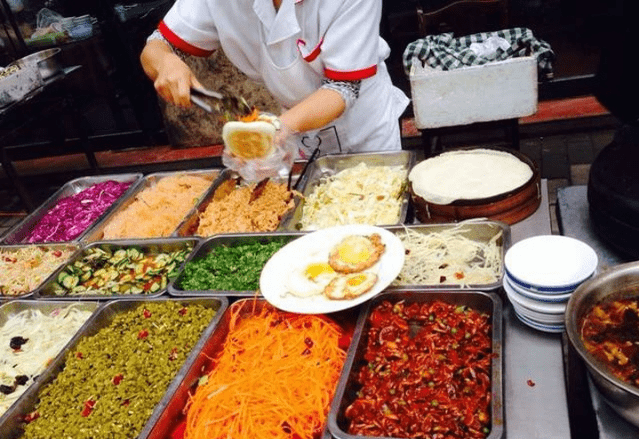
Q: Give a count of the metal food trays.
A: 12